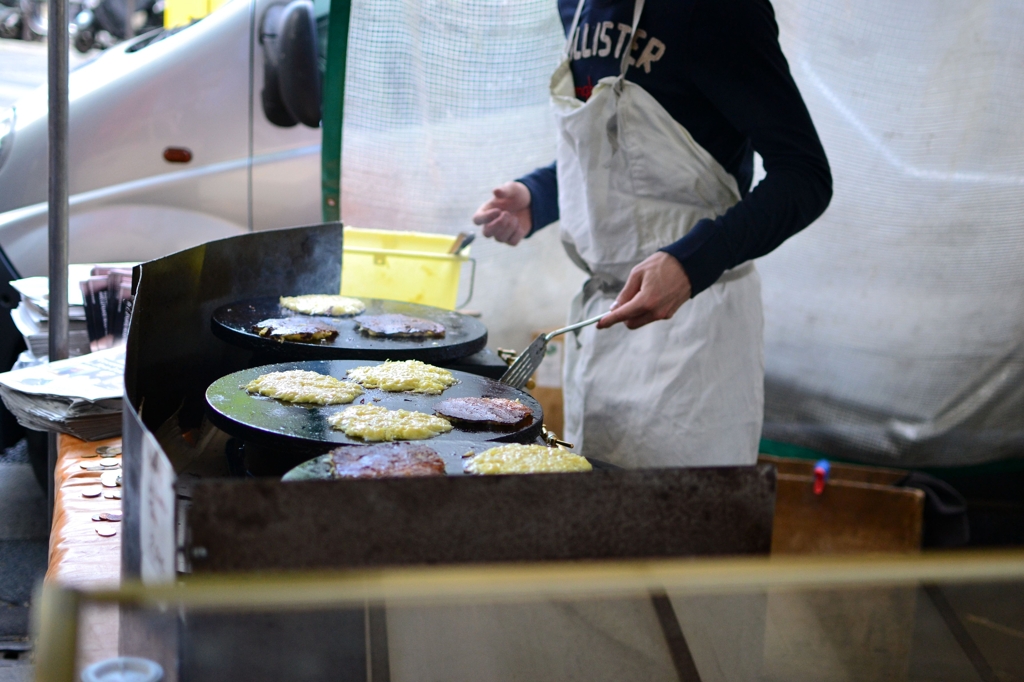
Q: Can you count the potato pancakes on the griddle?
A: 9